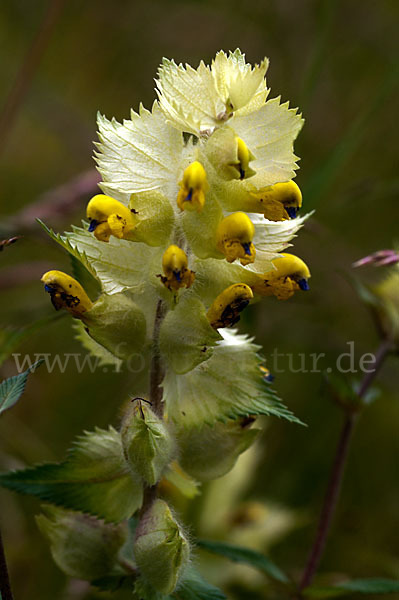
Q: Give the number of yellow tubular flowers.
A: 9